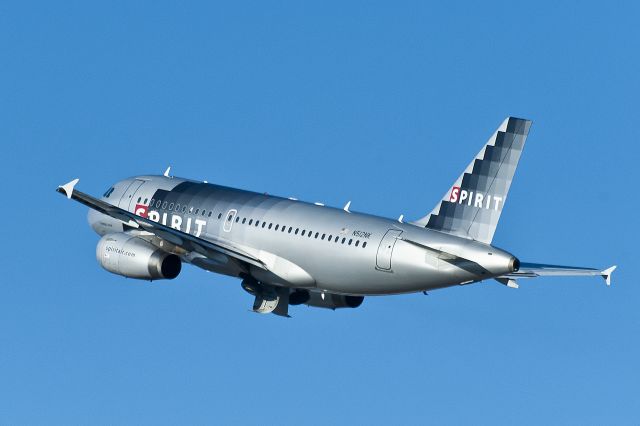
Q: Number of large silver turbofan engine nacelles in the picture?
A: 2